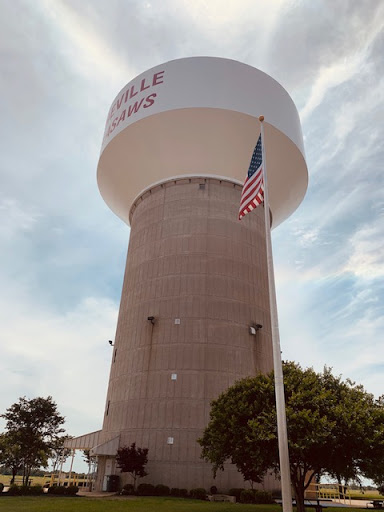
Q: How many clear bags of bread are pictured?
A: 0